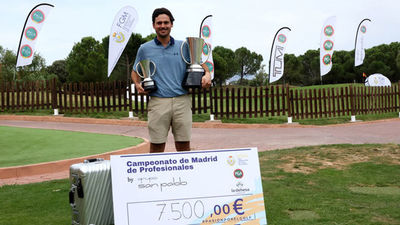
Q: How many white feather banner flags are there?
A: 6